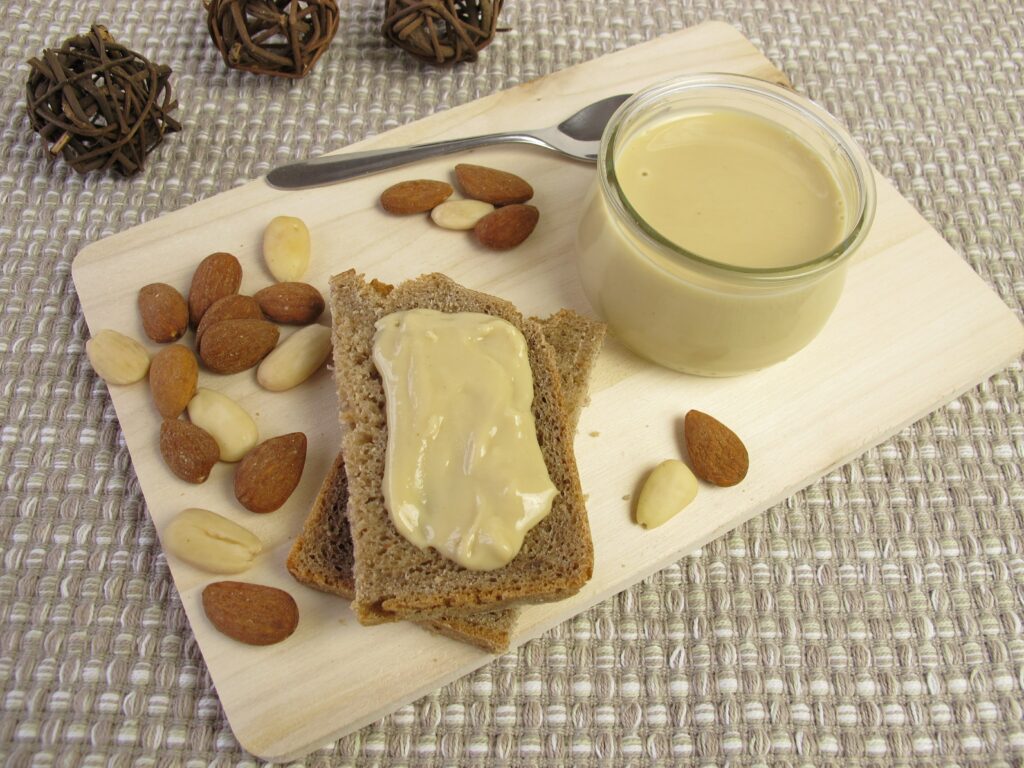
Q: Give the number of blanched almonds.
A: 7